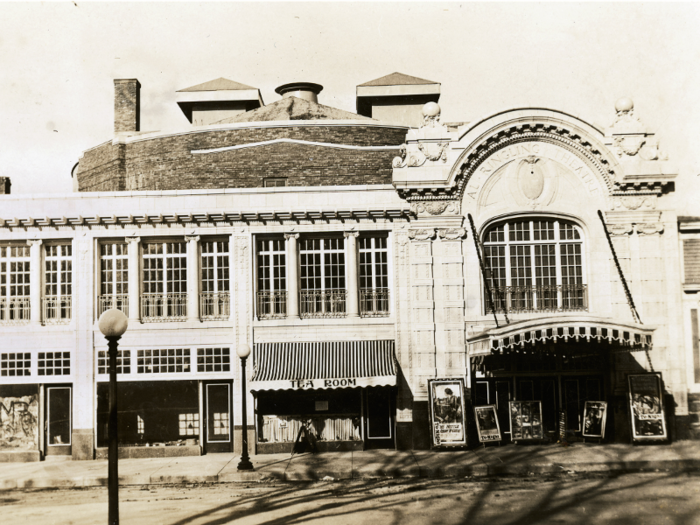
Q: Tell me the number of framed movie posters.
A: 5